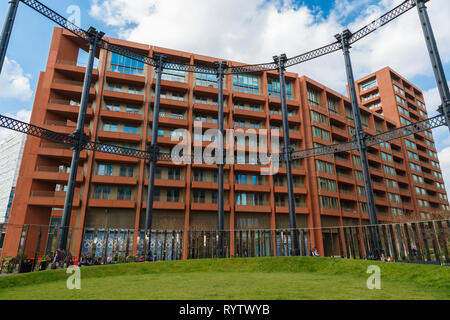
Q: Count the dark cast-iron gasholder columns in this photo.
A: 7